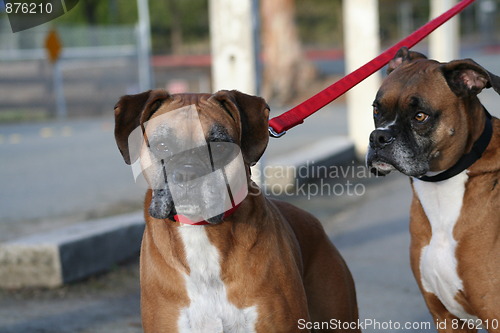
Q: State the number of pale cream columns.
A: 3